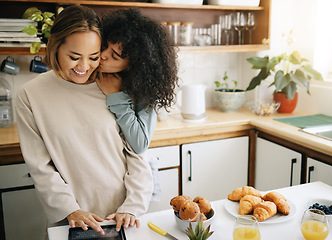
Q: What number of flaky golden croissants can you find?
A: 4